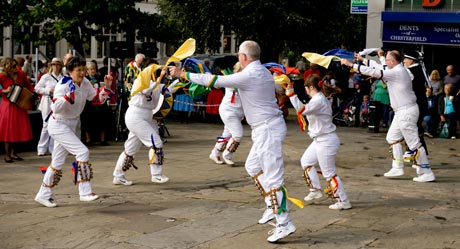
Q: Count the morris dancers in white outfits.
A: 6